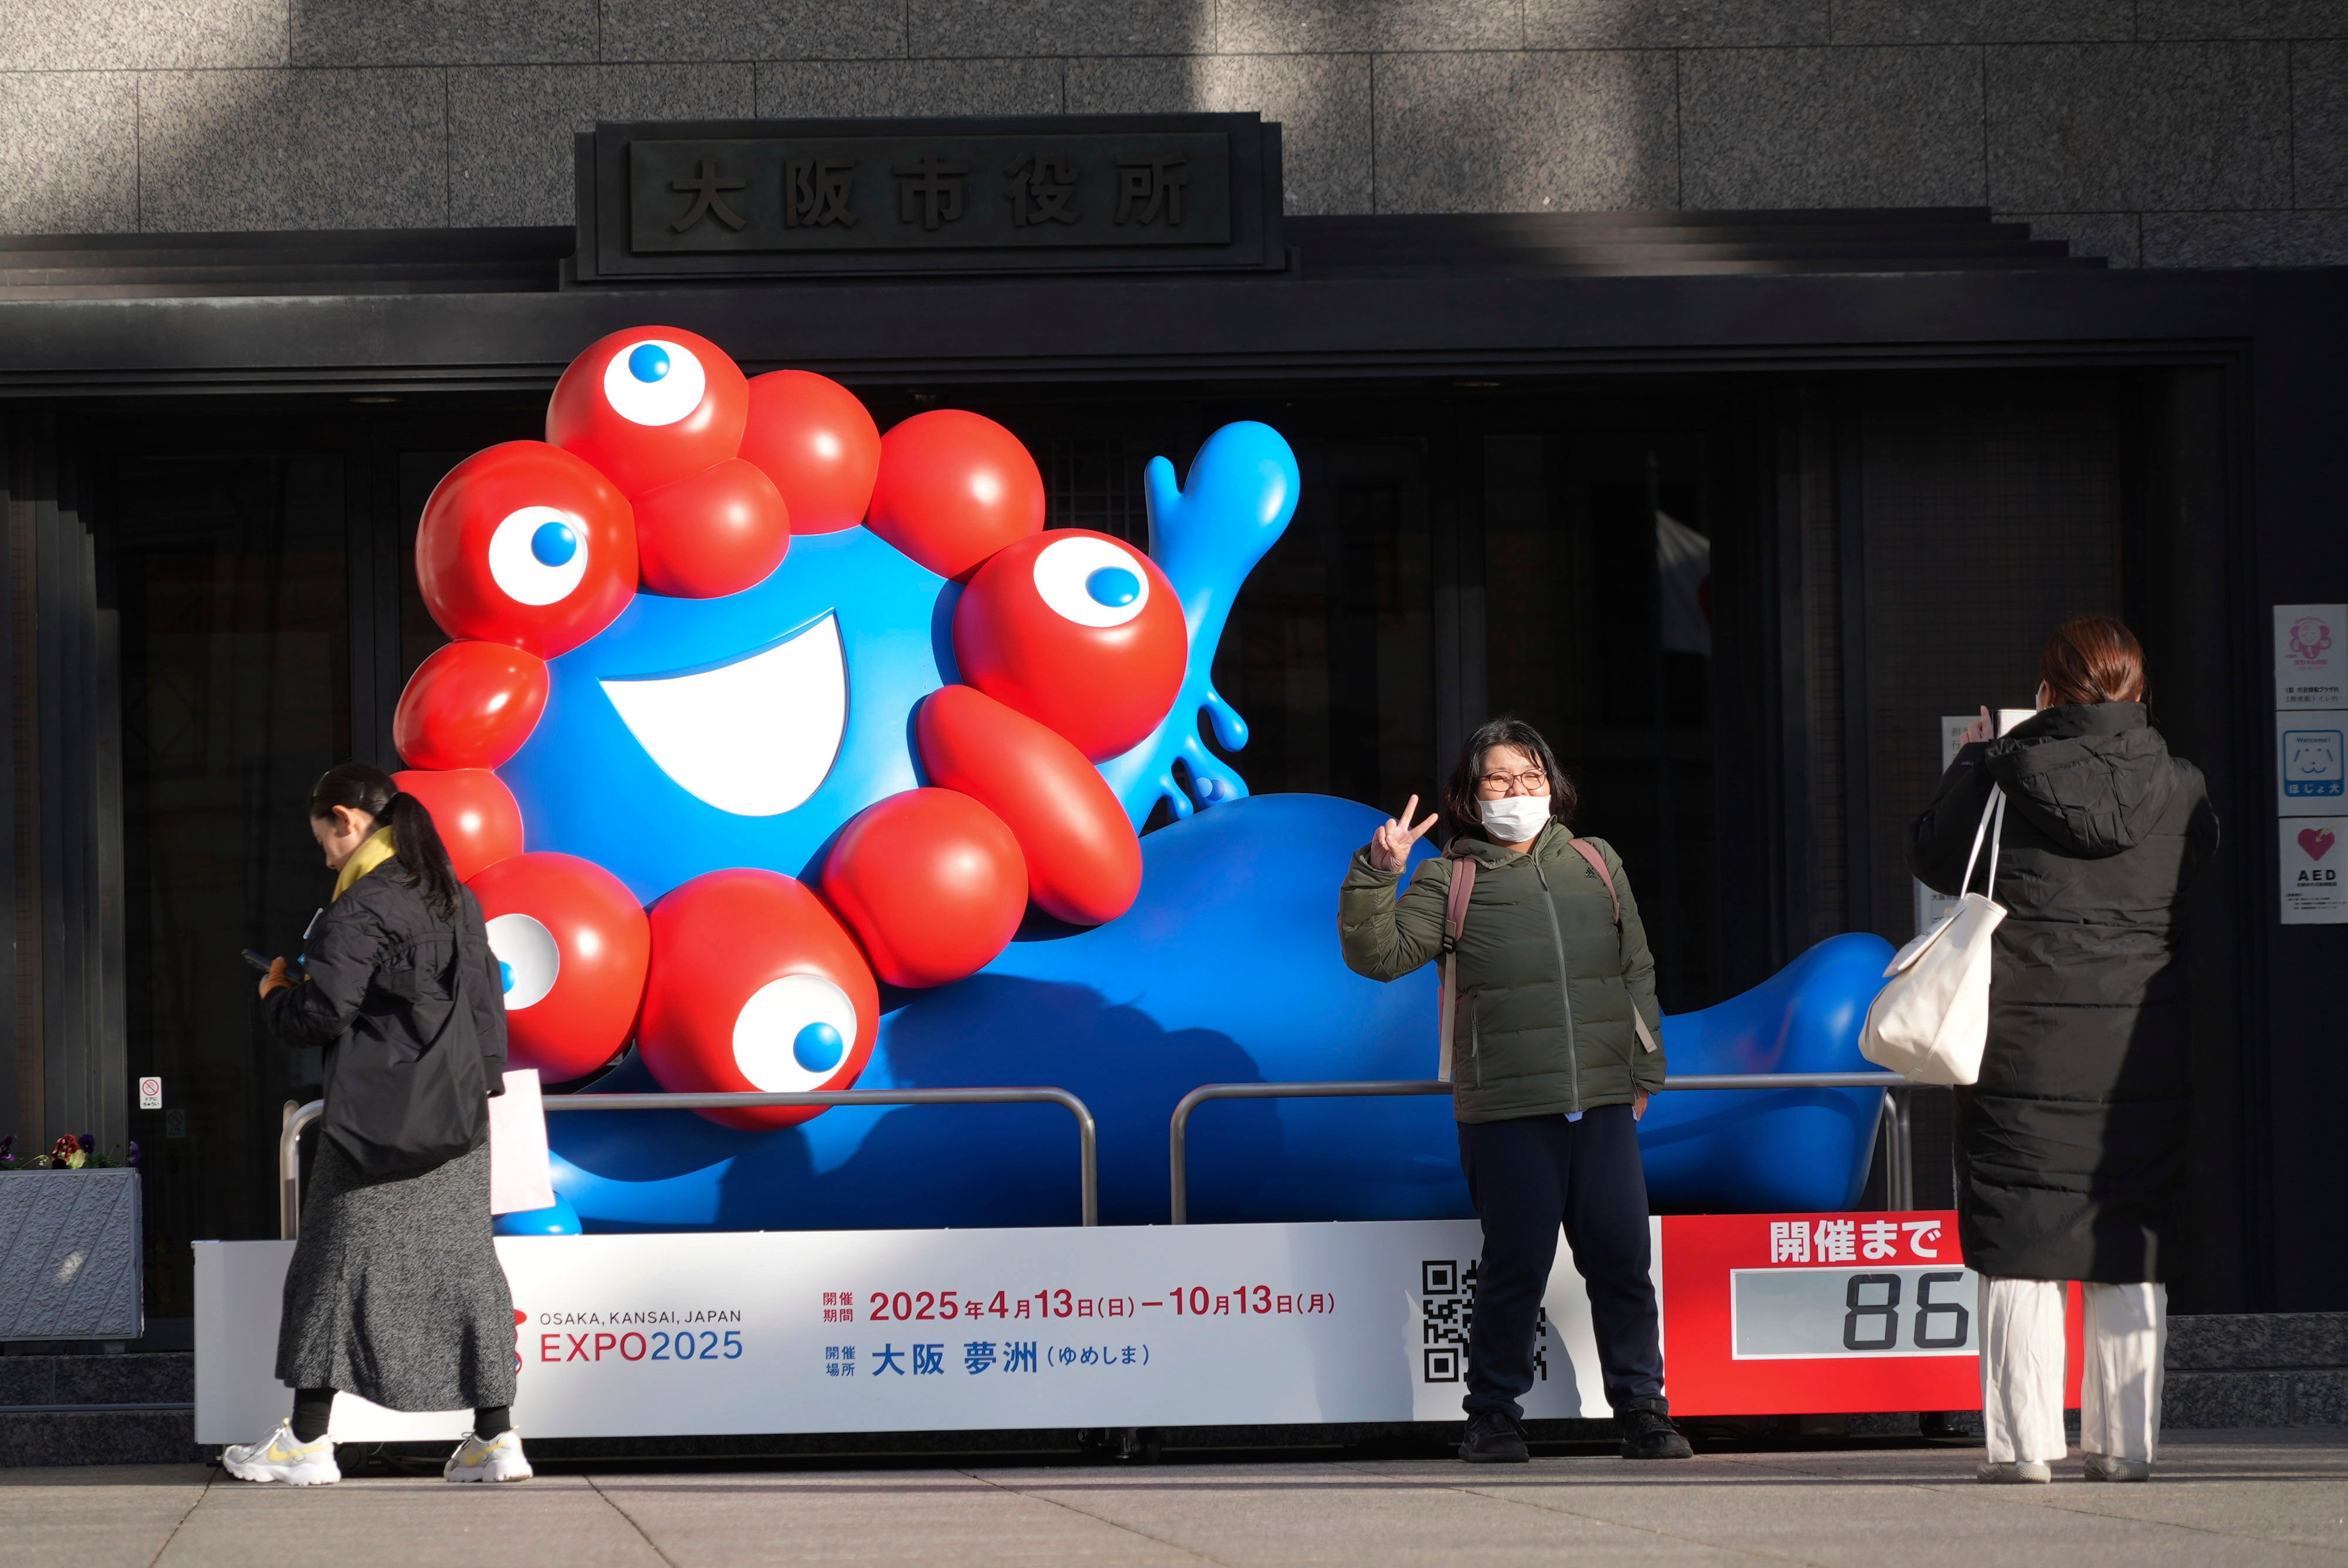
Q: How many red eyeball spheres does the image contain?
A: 5